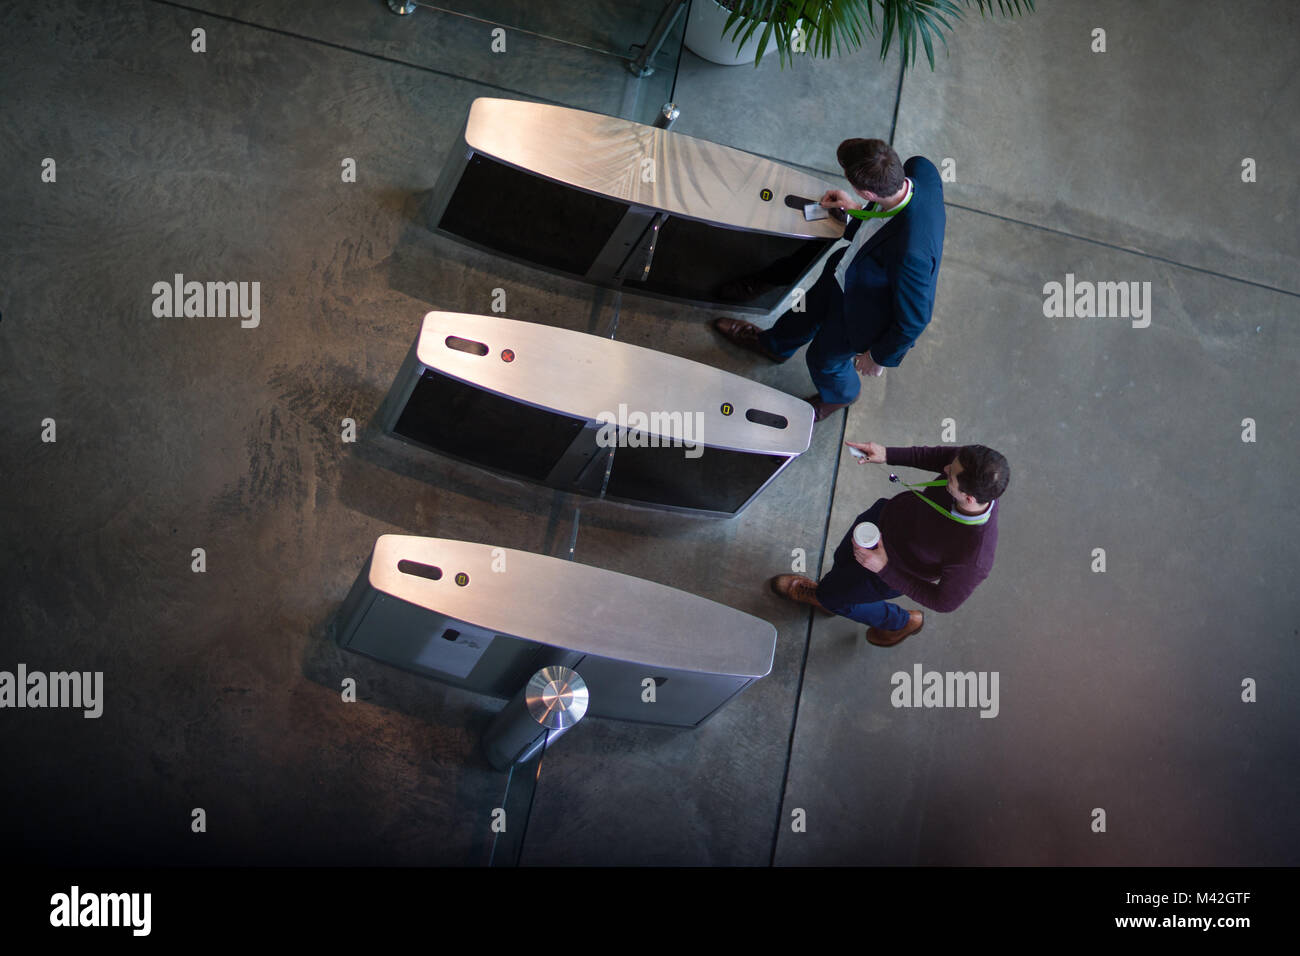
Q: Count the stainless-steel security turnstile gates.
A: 3